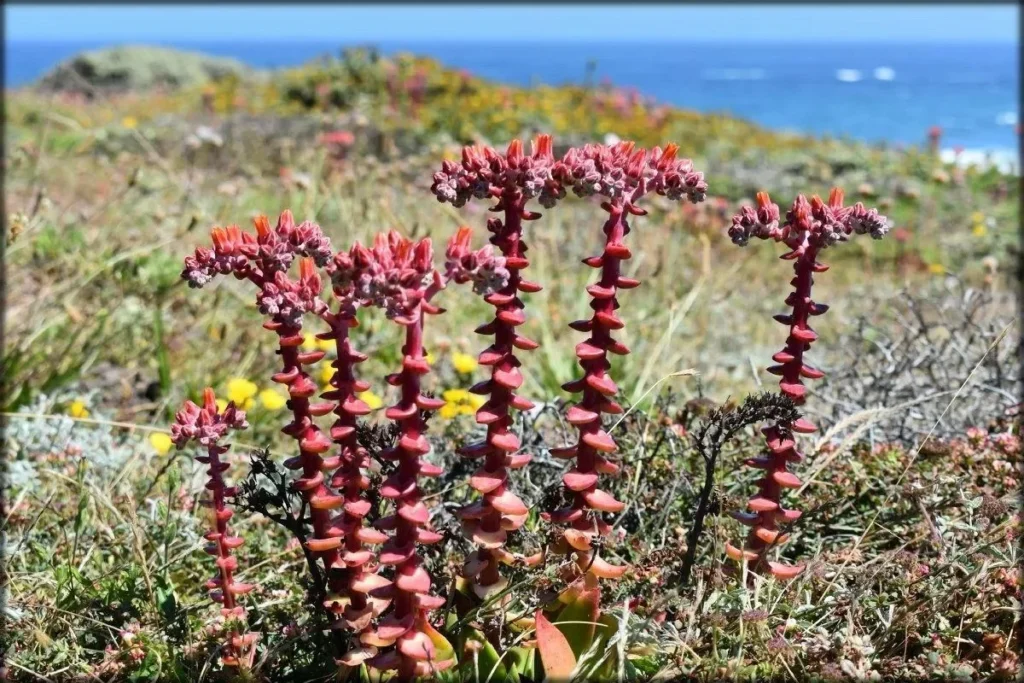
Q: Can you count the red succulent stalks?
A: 7